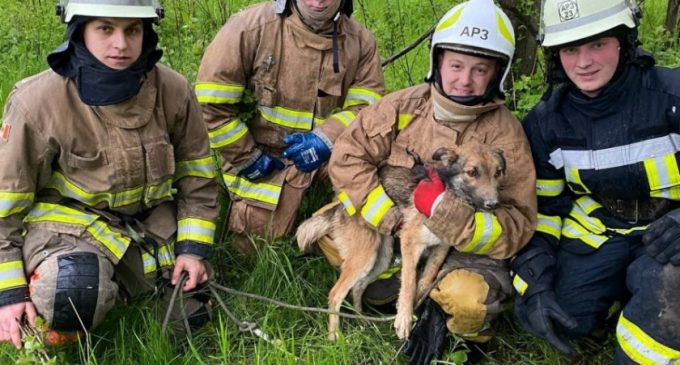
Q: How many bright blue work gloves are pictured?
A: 2